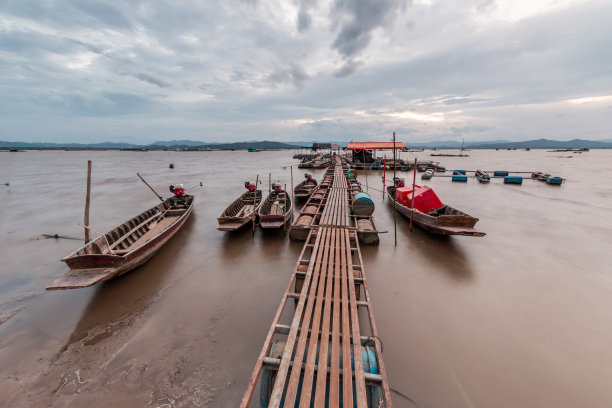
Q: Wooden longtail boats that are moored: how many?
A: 5